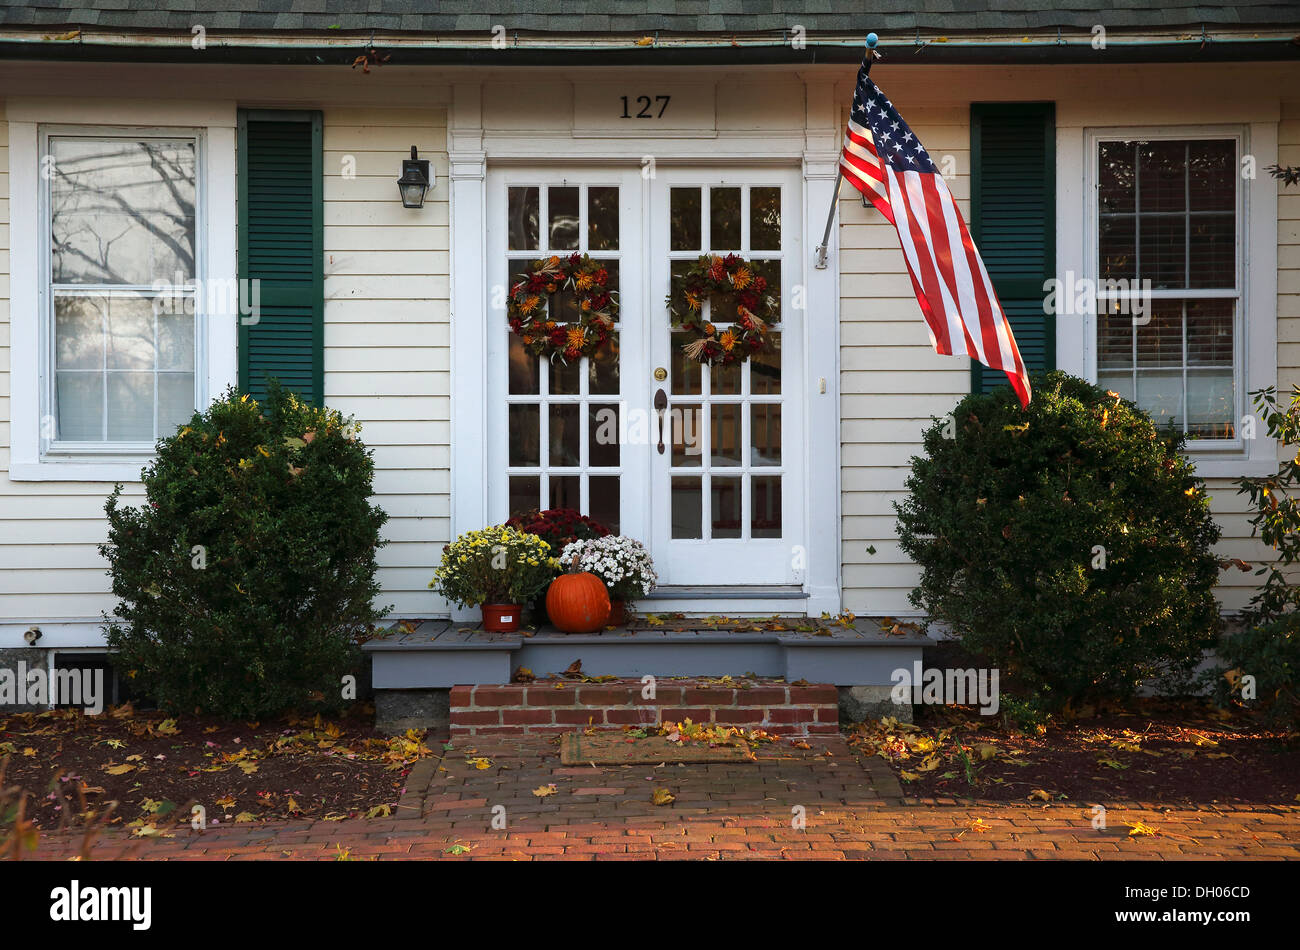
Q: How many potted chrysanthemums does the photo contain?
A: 3